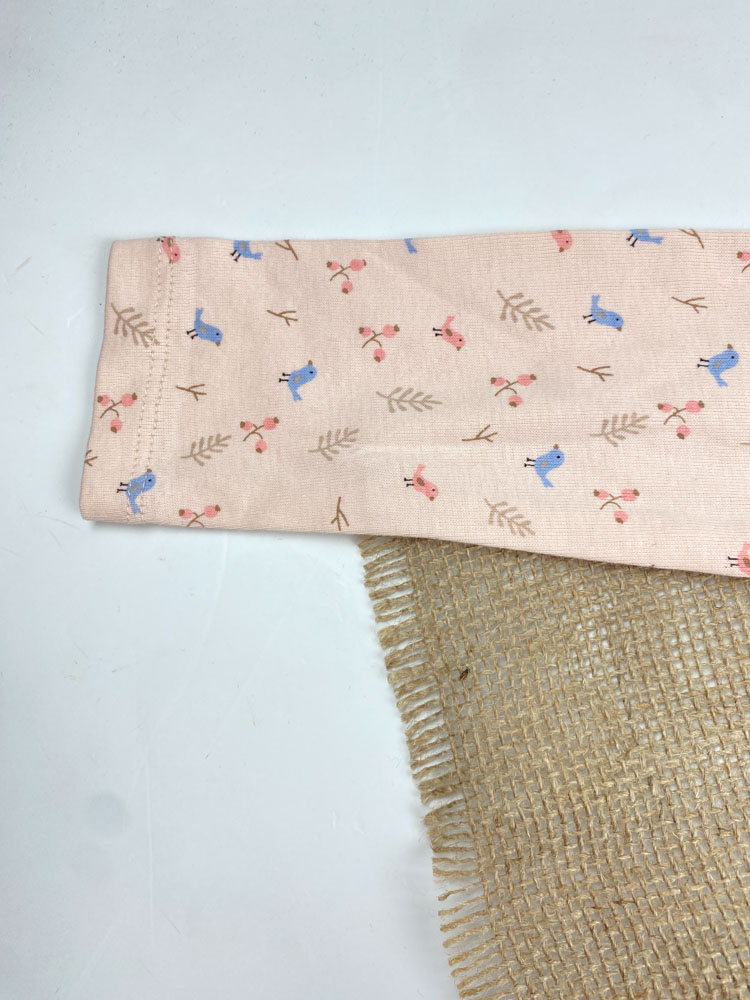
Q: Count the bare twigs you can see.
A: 9